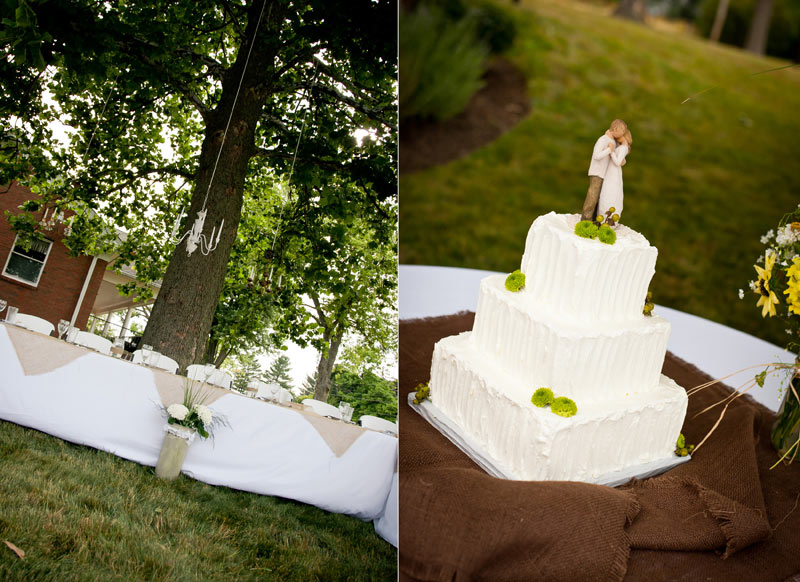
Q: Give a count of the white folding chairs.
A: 7